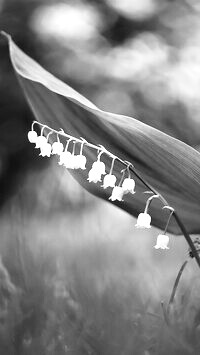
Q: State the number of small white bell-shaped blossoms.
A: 14